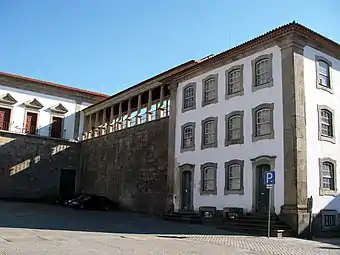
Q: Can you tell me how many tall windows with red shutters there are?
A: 3